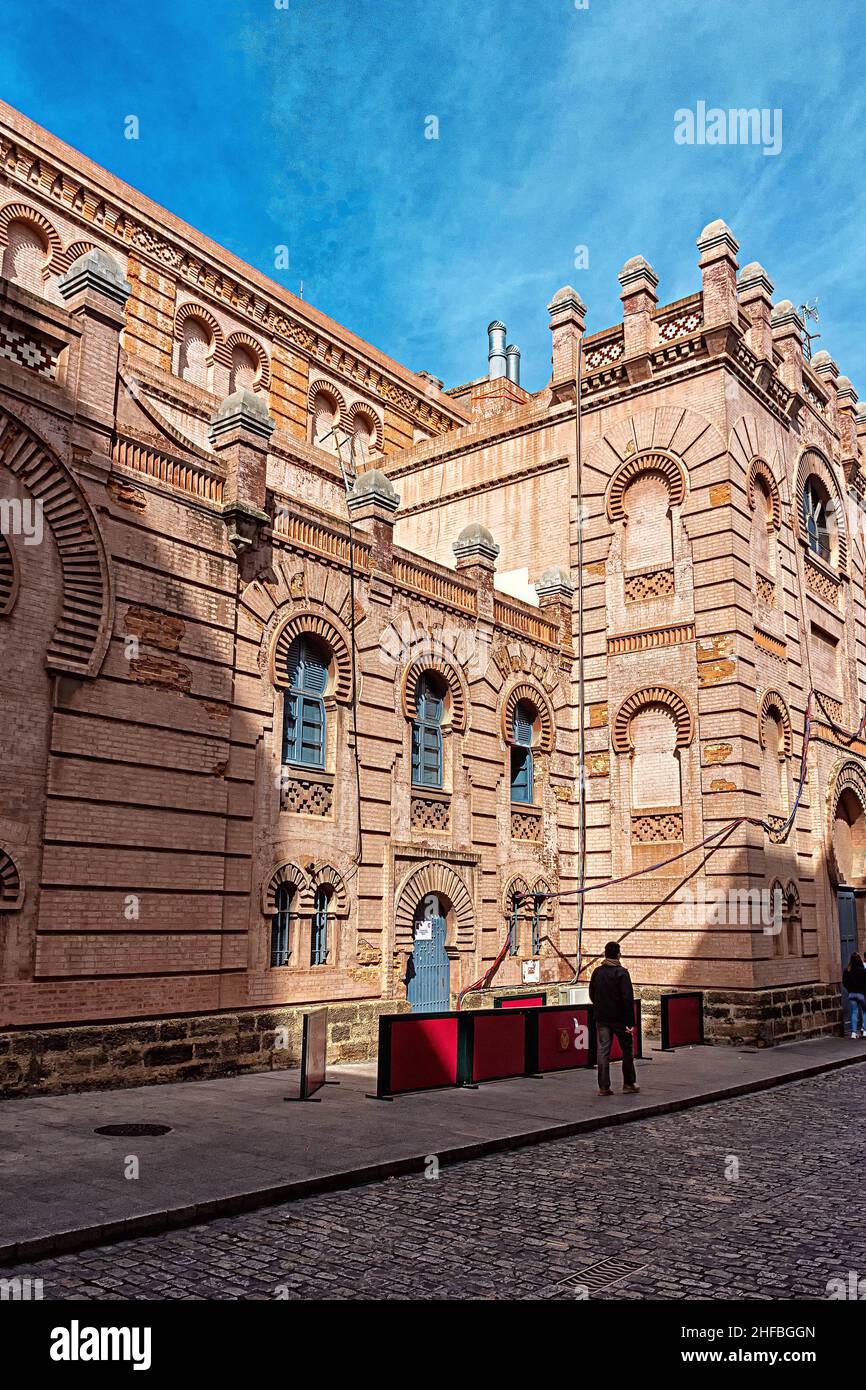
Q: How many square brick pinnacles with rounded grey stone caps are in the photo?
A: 13